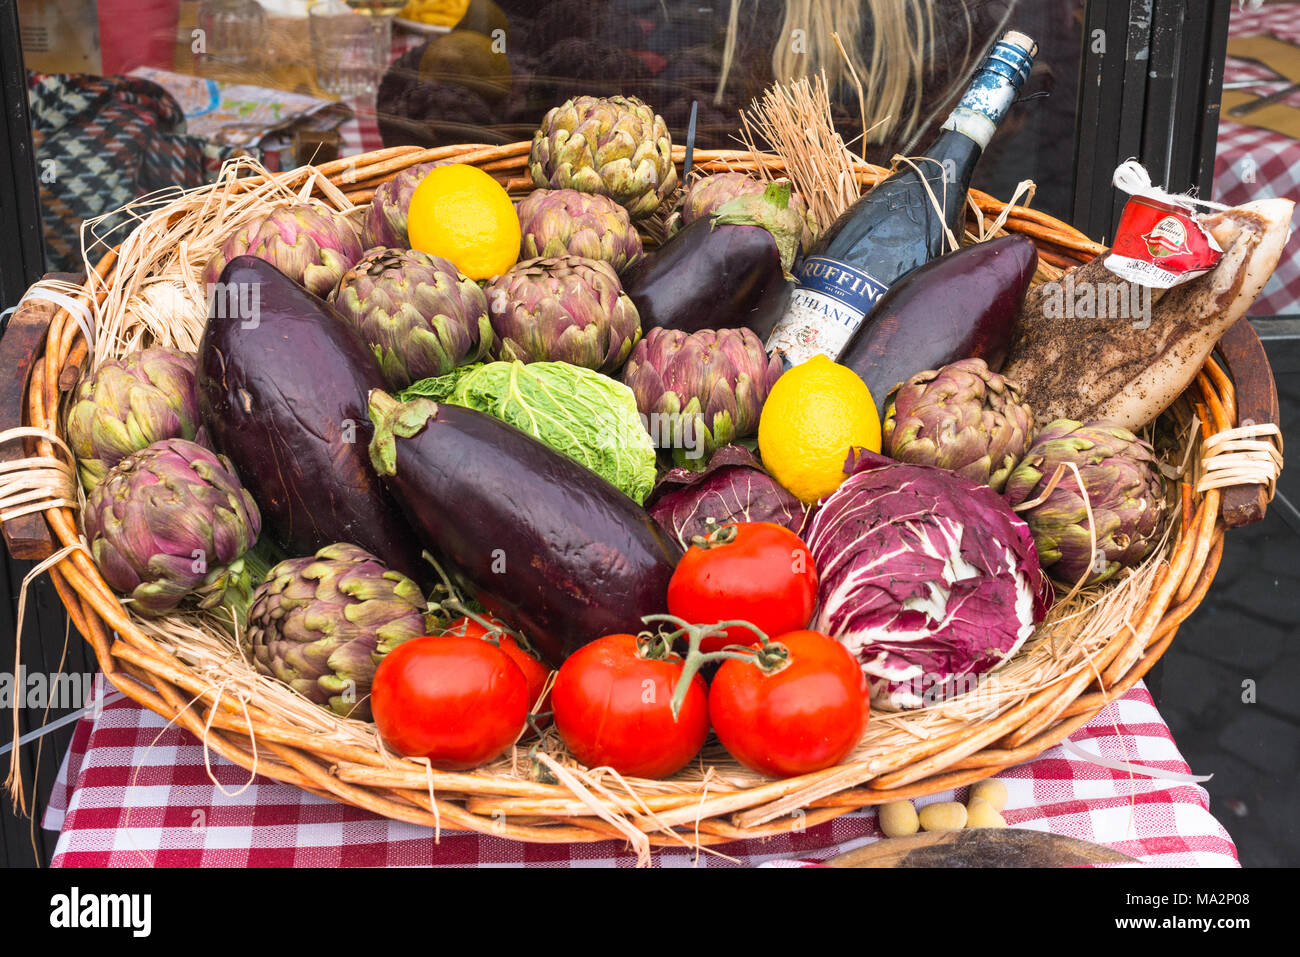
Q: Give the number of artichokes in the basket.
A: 13